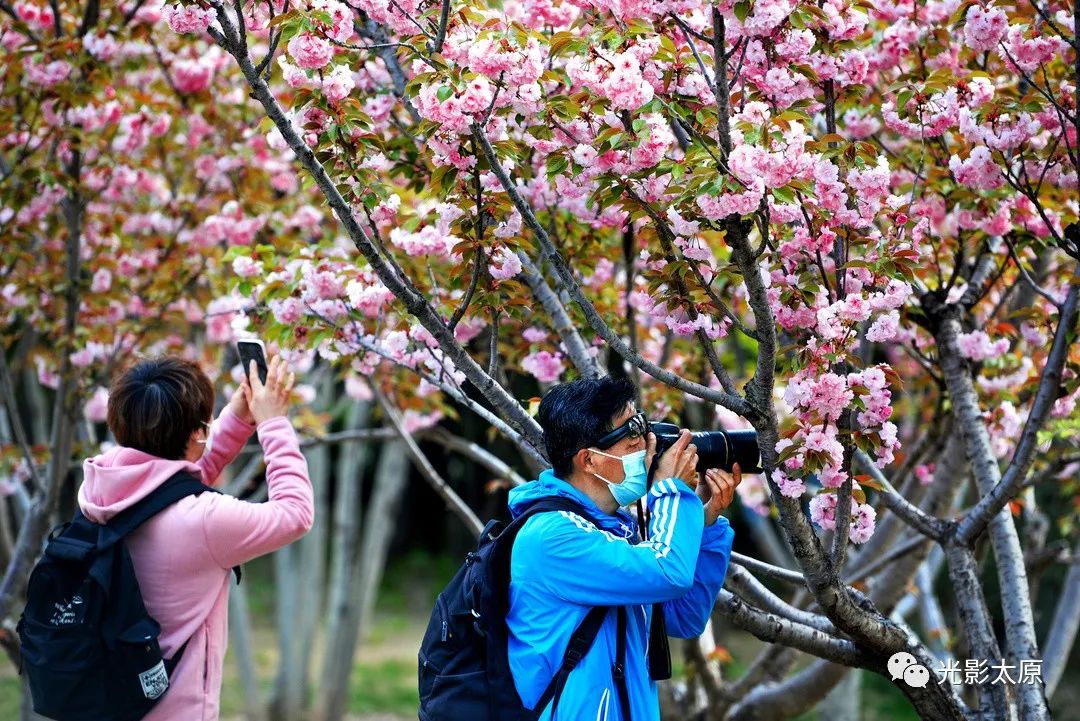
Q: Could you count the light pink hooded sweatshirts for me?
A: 1